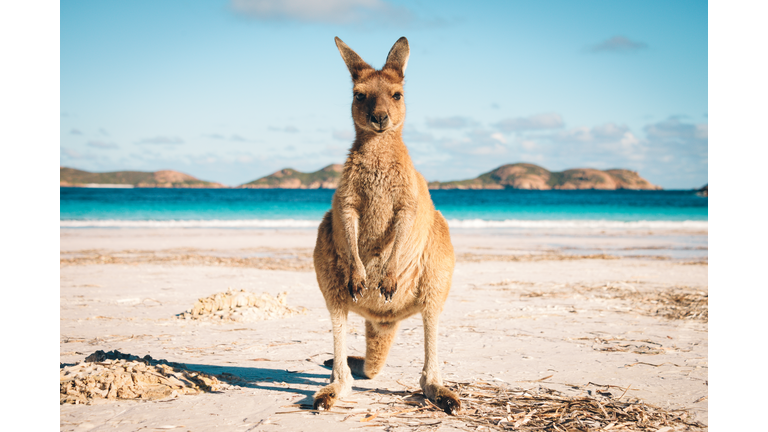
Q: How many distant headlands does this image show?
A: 3